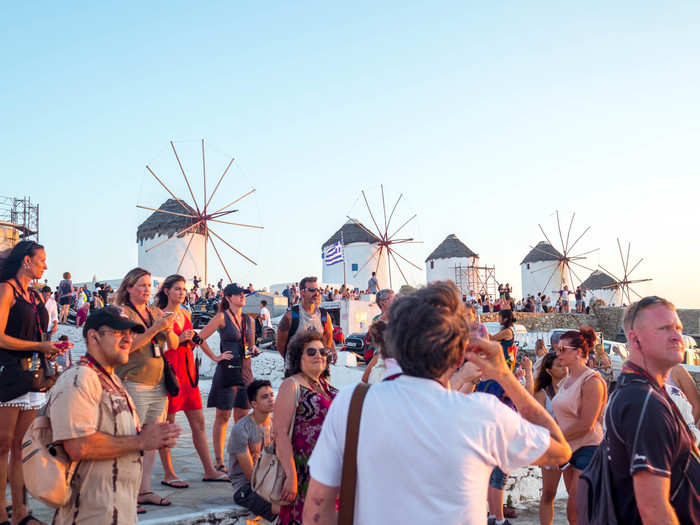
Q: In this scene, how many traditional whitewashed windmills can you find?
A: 5